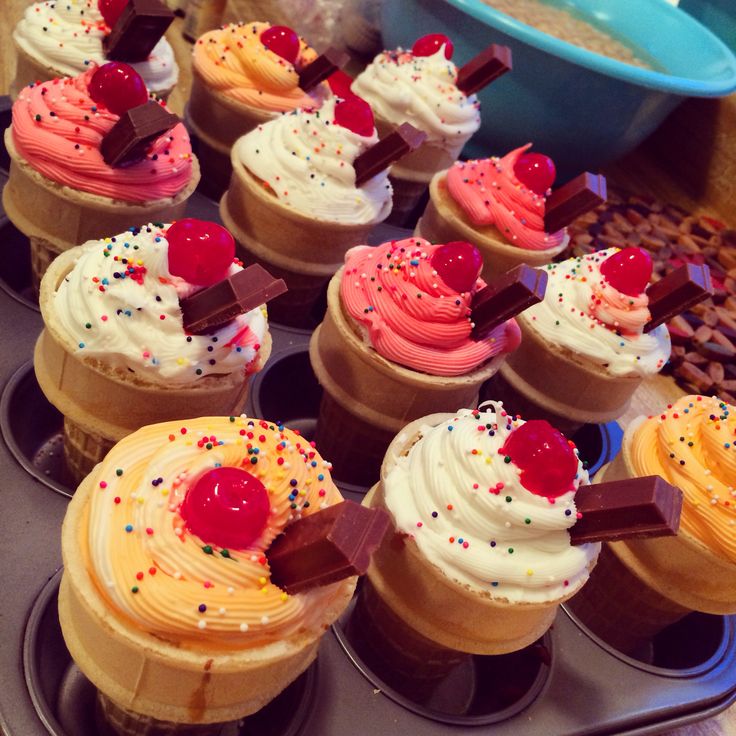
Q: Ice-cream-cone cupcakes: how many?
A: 12